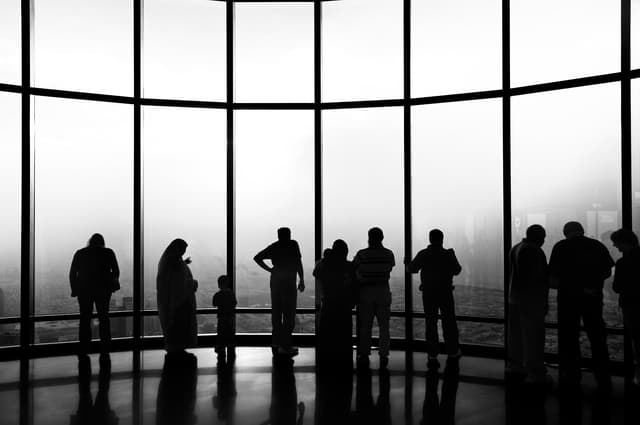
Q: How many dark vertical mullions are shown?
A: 7